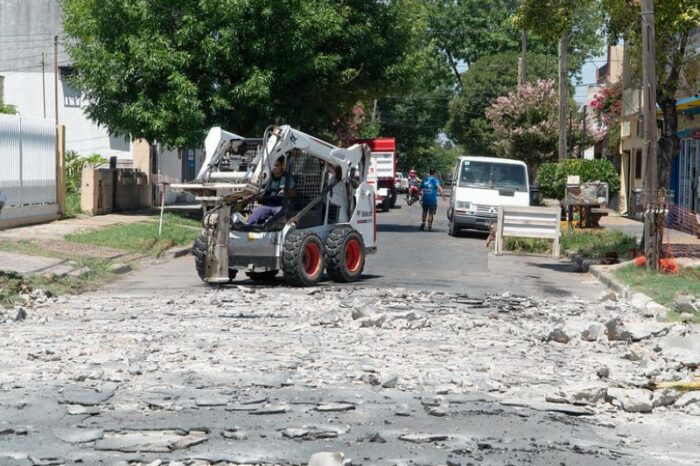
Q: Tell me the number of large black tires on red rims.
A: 2